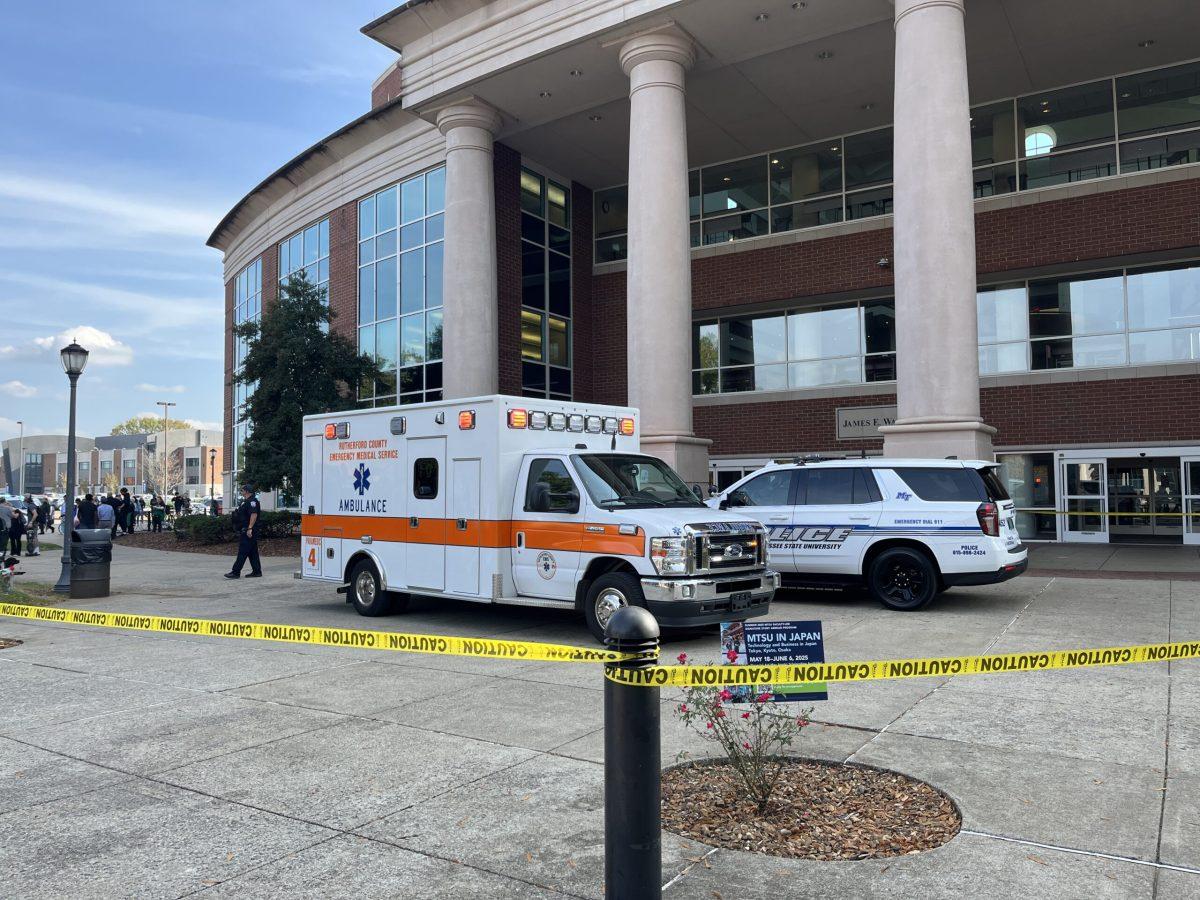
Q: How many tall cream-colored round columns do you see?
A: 3